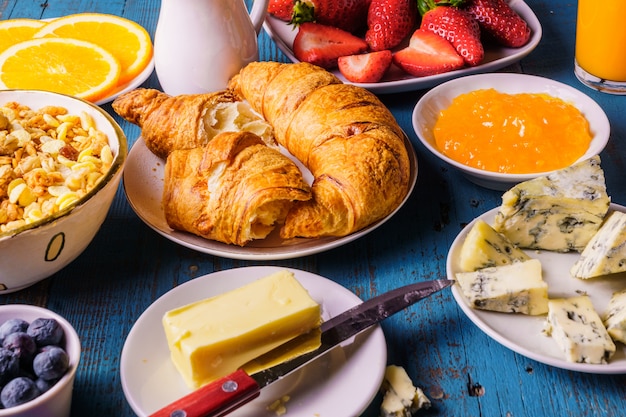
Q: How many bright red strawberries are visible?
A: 8